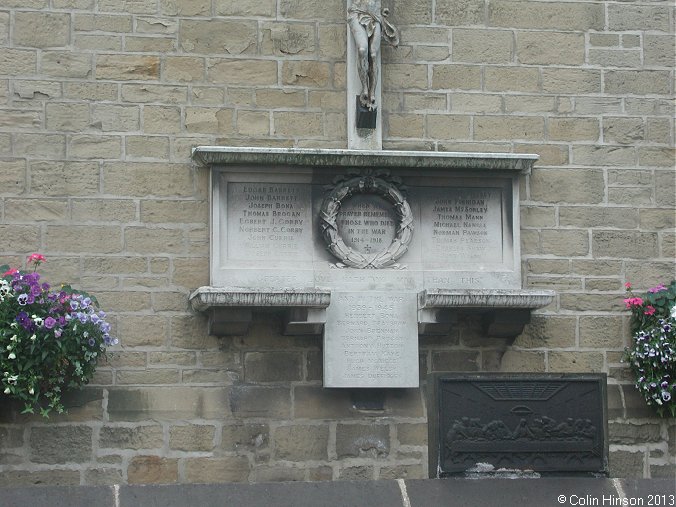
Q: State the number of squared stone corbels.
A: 4